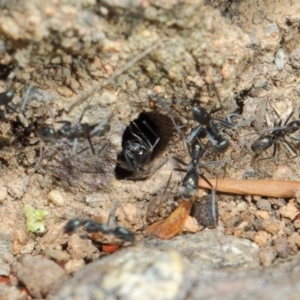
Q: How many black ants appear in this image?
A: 7